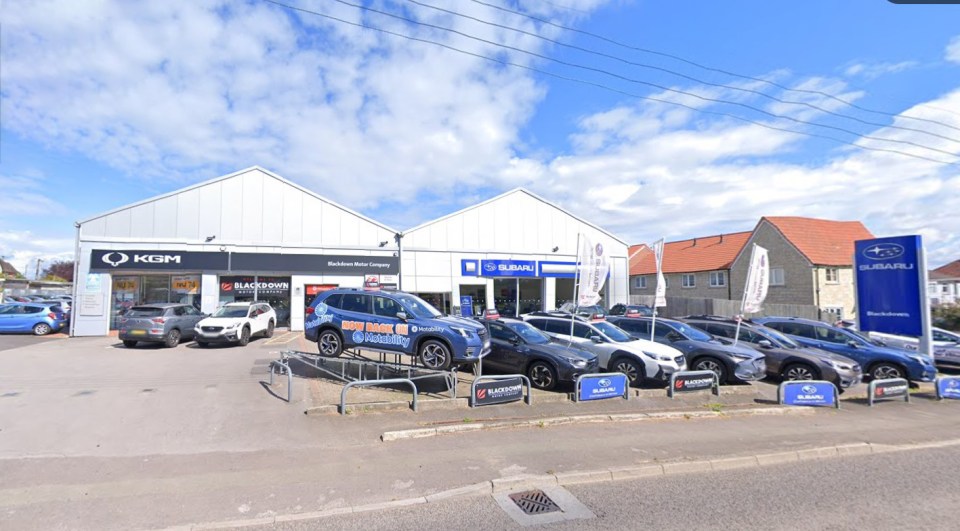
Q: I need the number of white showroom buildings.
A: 2